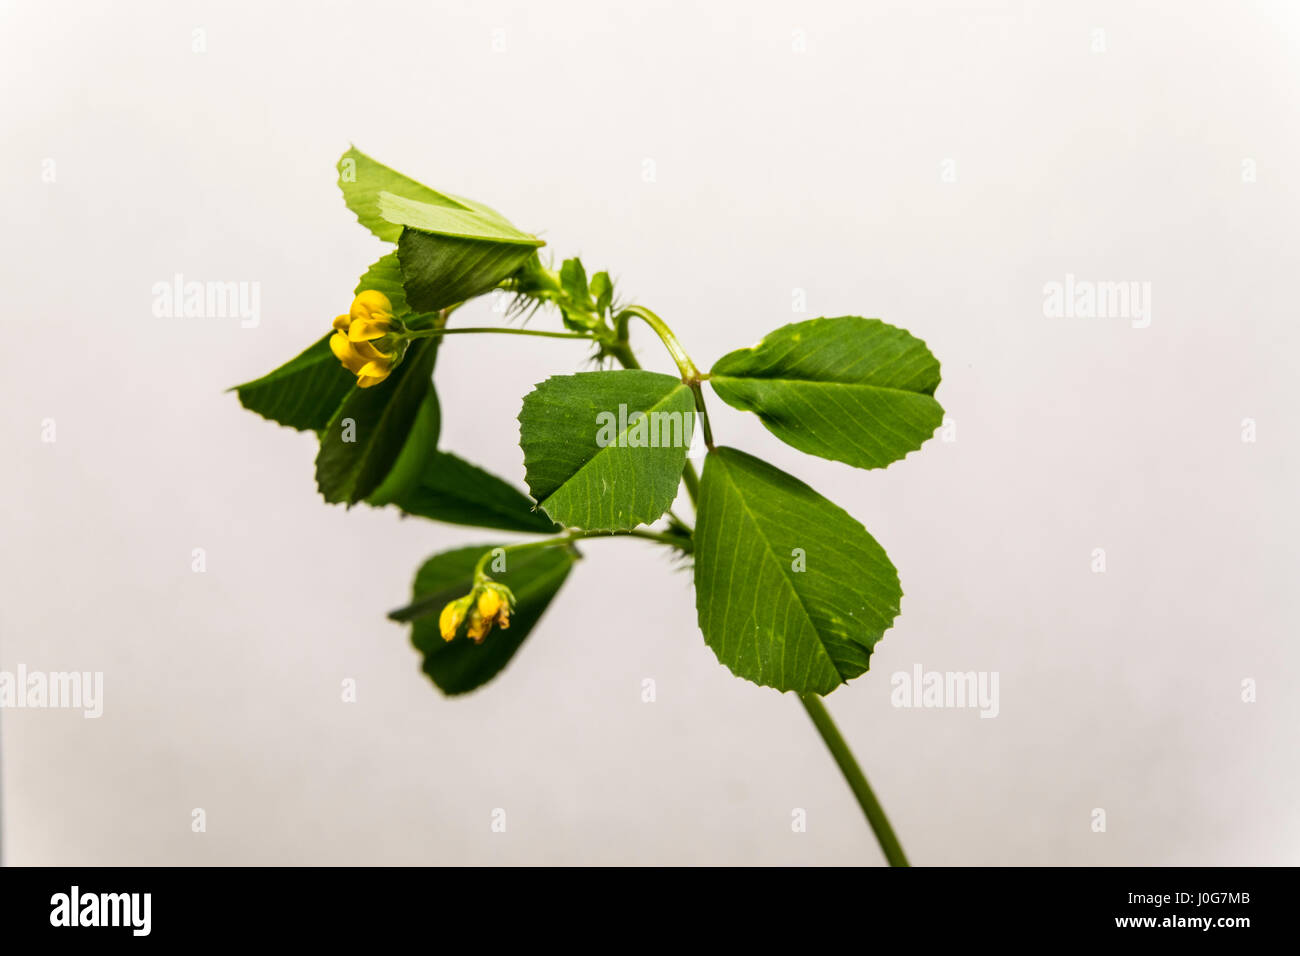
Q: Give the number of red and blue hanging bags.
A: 0